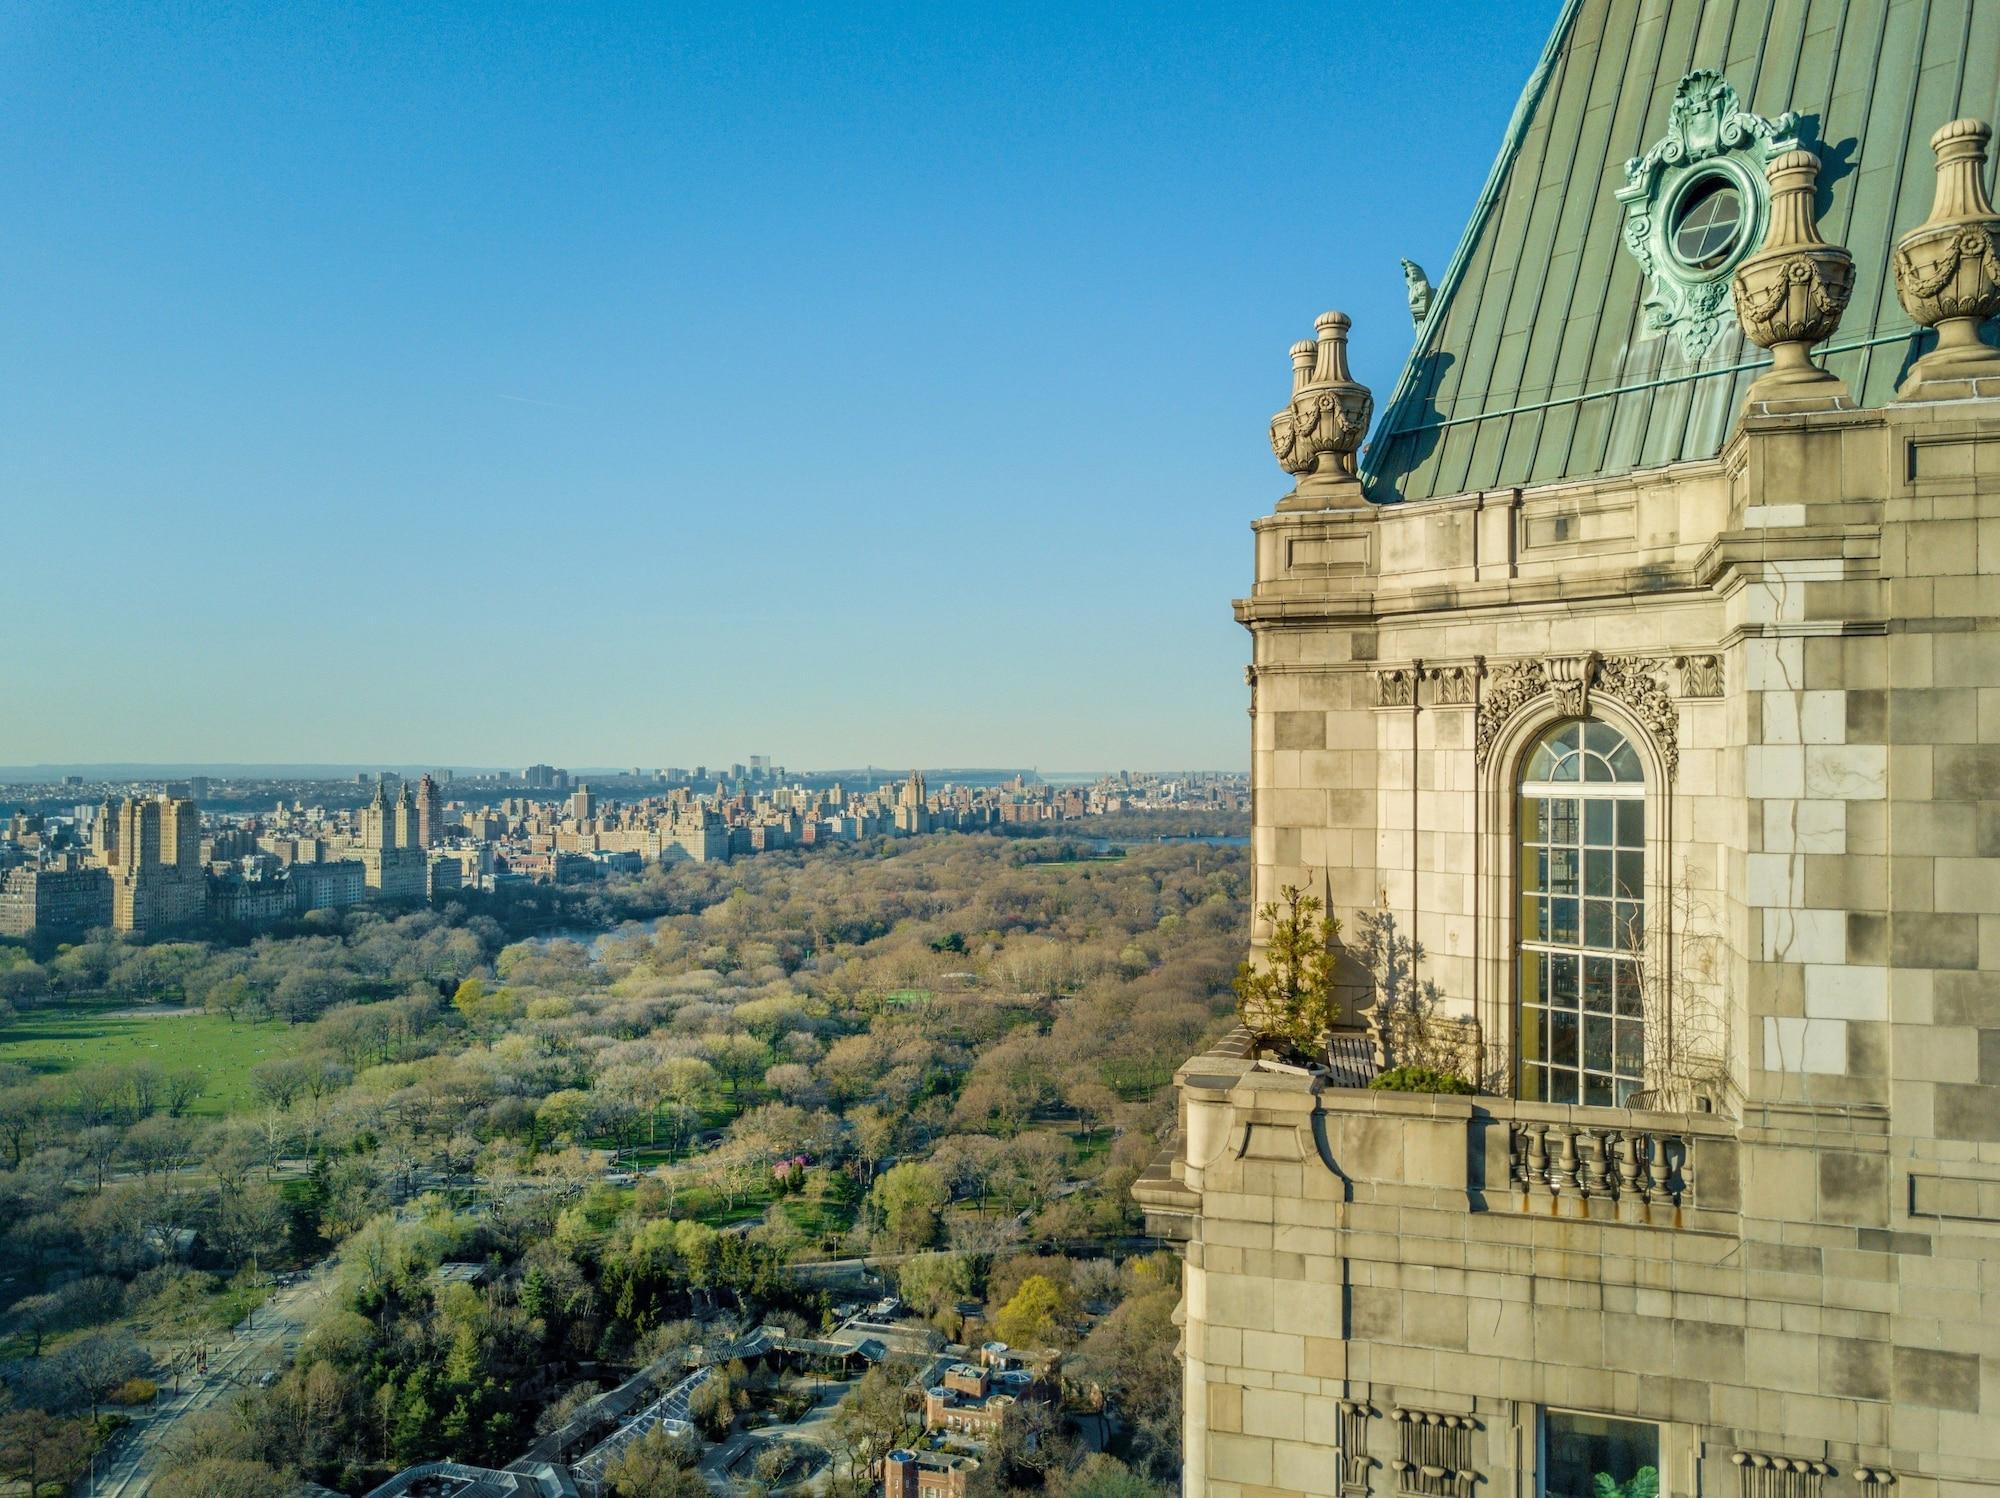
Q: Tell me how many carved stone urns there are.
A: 4